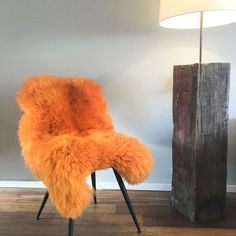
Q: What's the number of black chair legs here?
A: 4